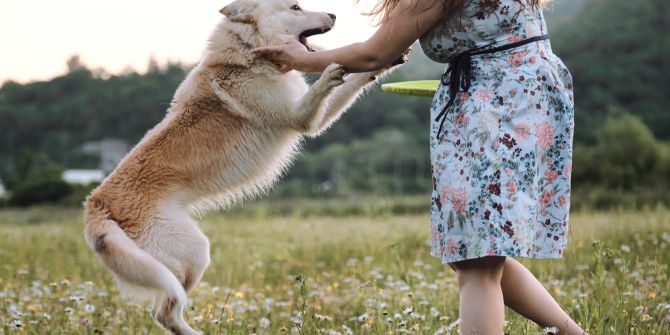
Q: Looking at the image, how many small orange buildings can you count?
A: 0